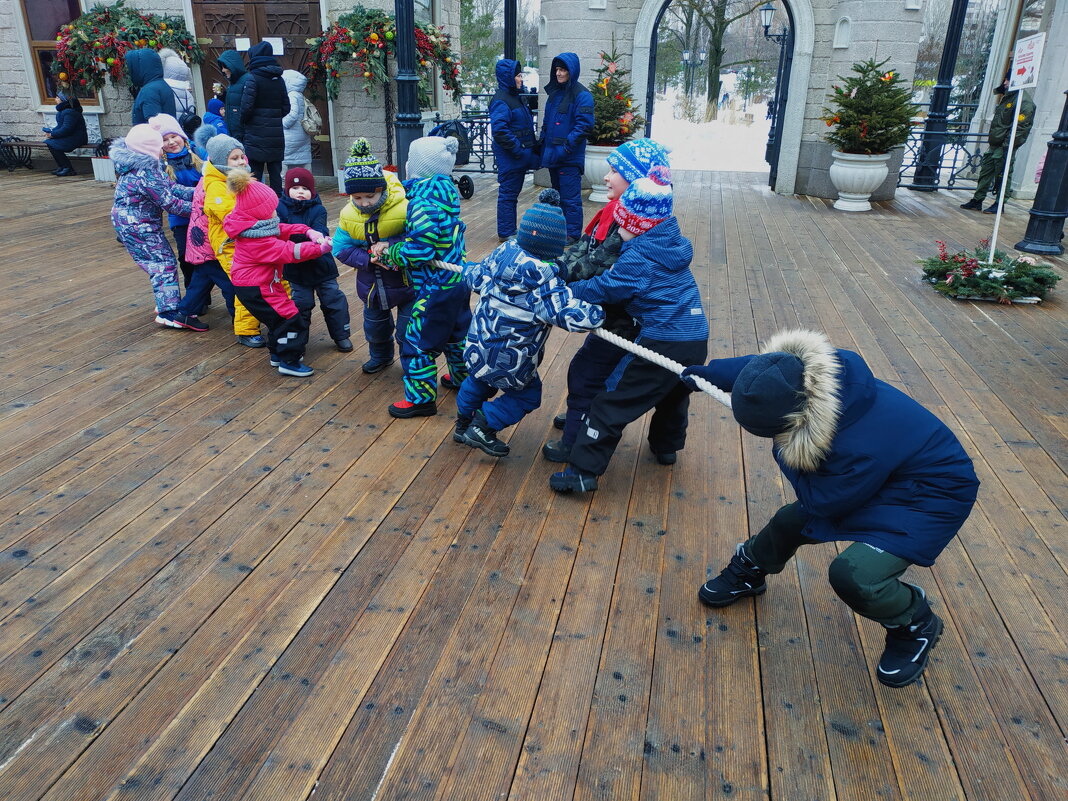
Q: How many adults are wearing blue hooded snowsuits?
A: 2